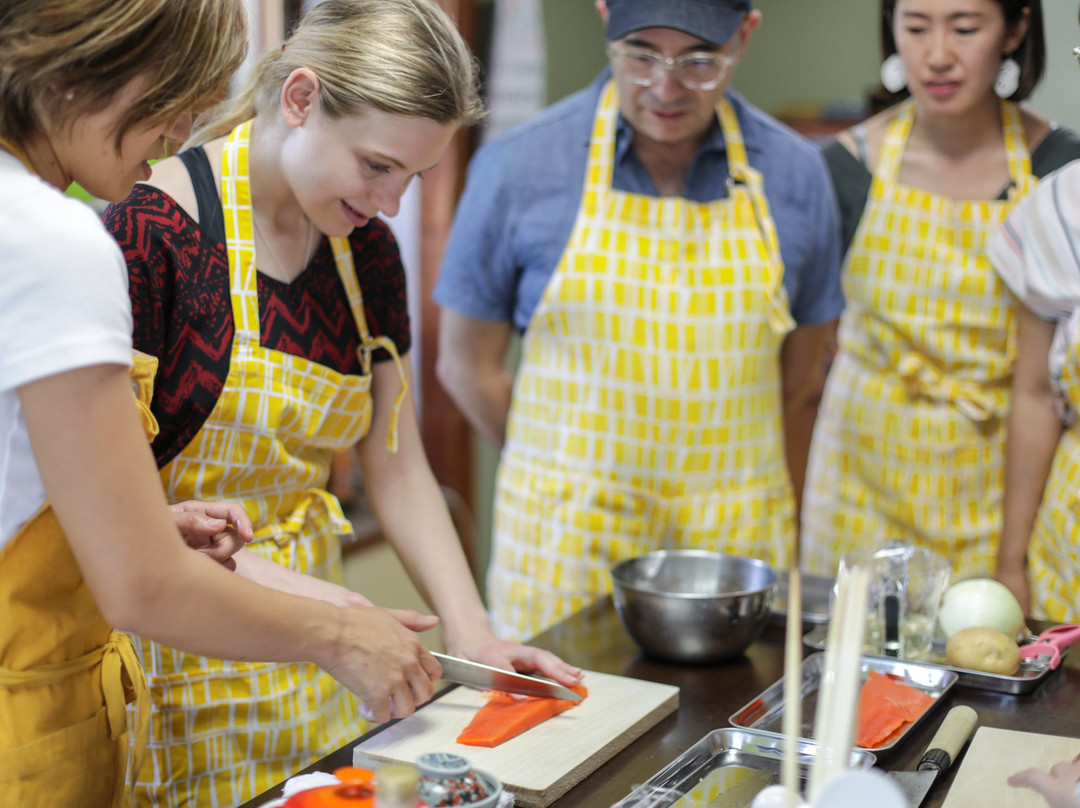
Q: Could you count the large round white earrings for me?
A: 2